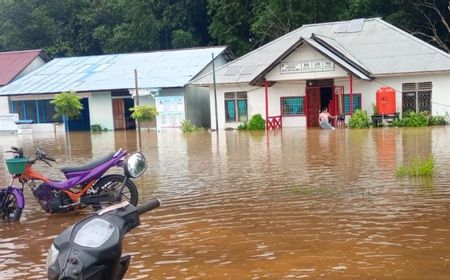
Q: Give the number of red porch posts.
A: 2